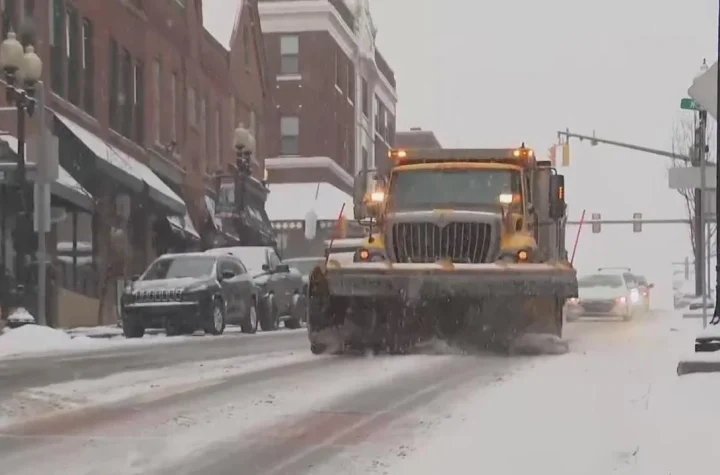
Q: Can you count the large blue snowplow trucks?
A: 0